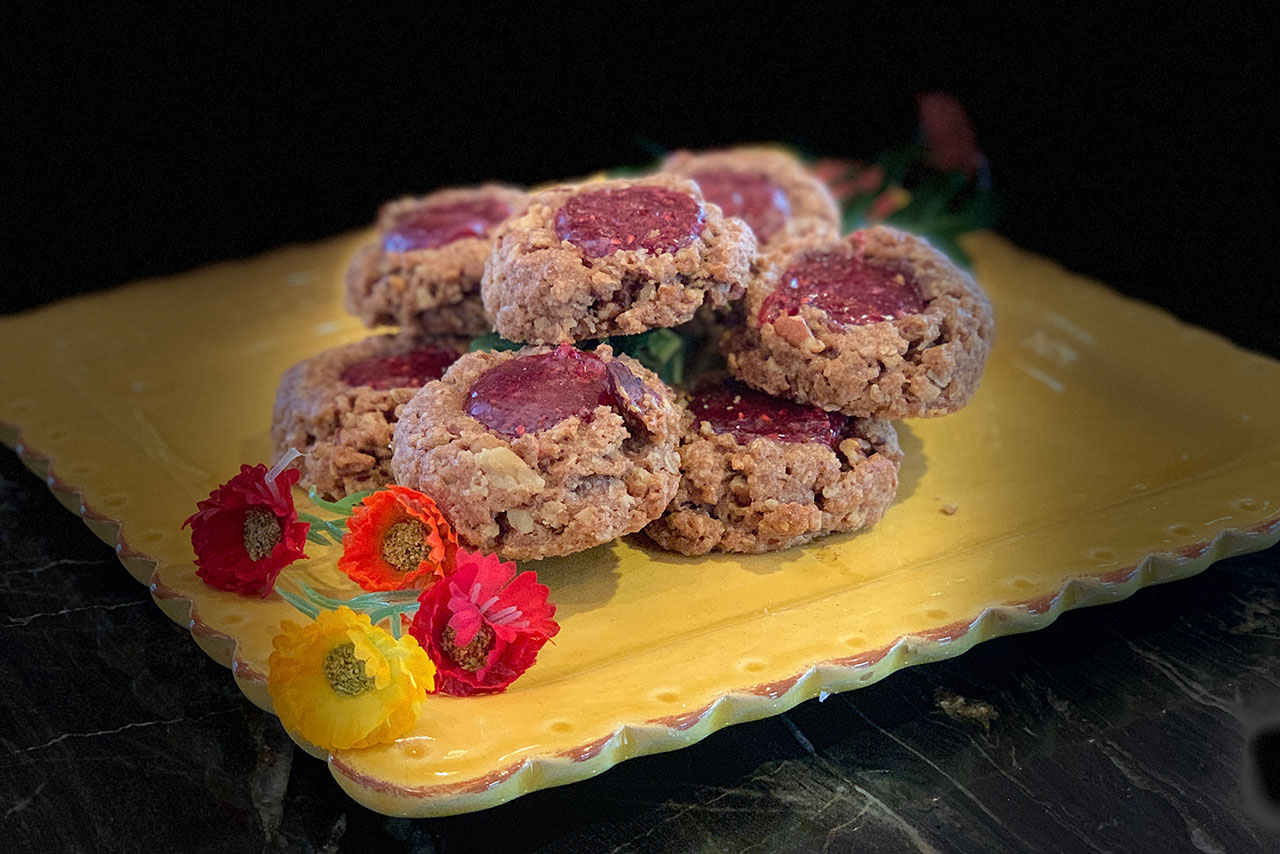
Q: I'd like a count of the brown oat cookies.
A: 7